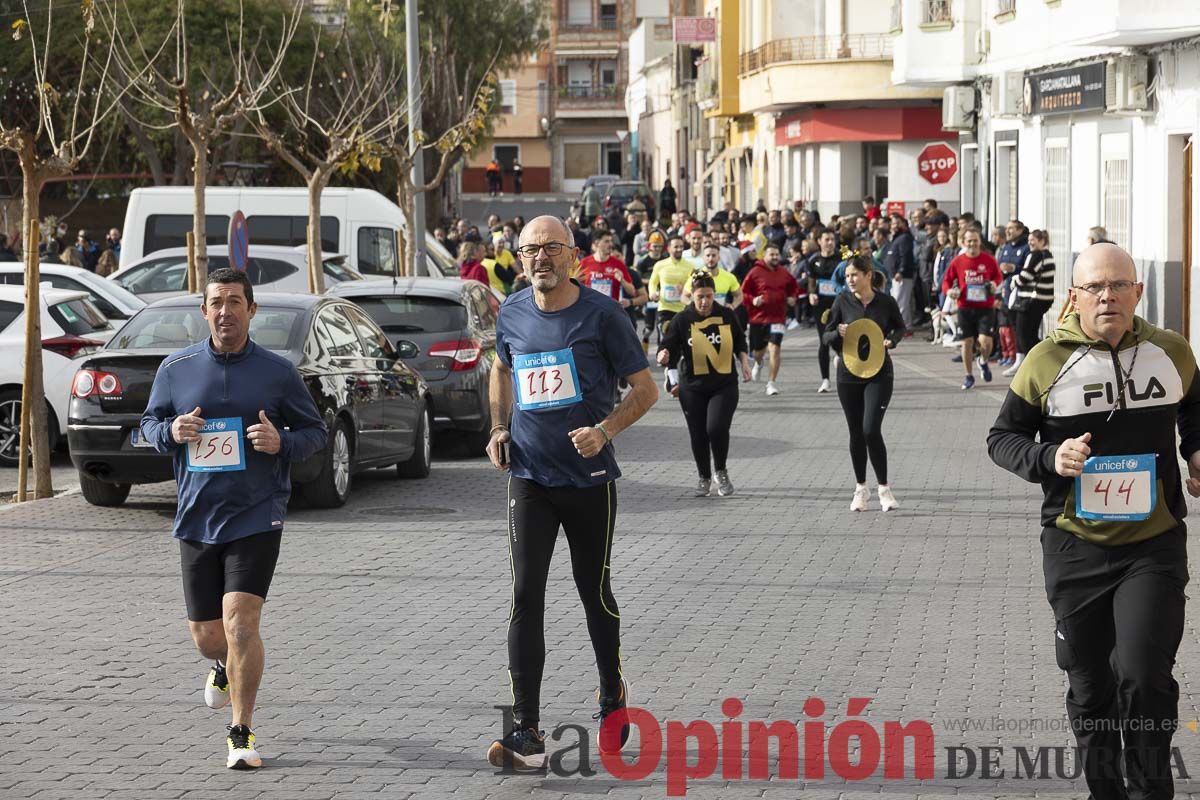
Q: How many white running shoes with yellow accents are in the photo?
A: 2